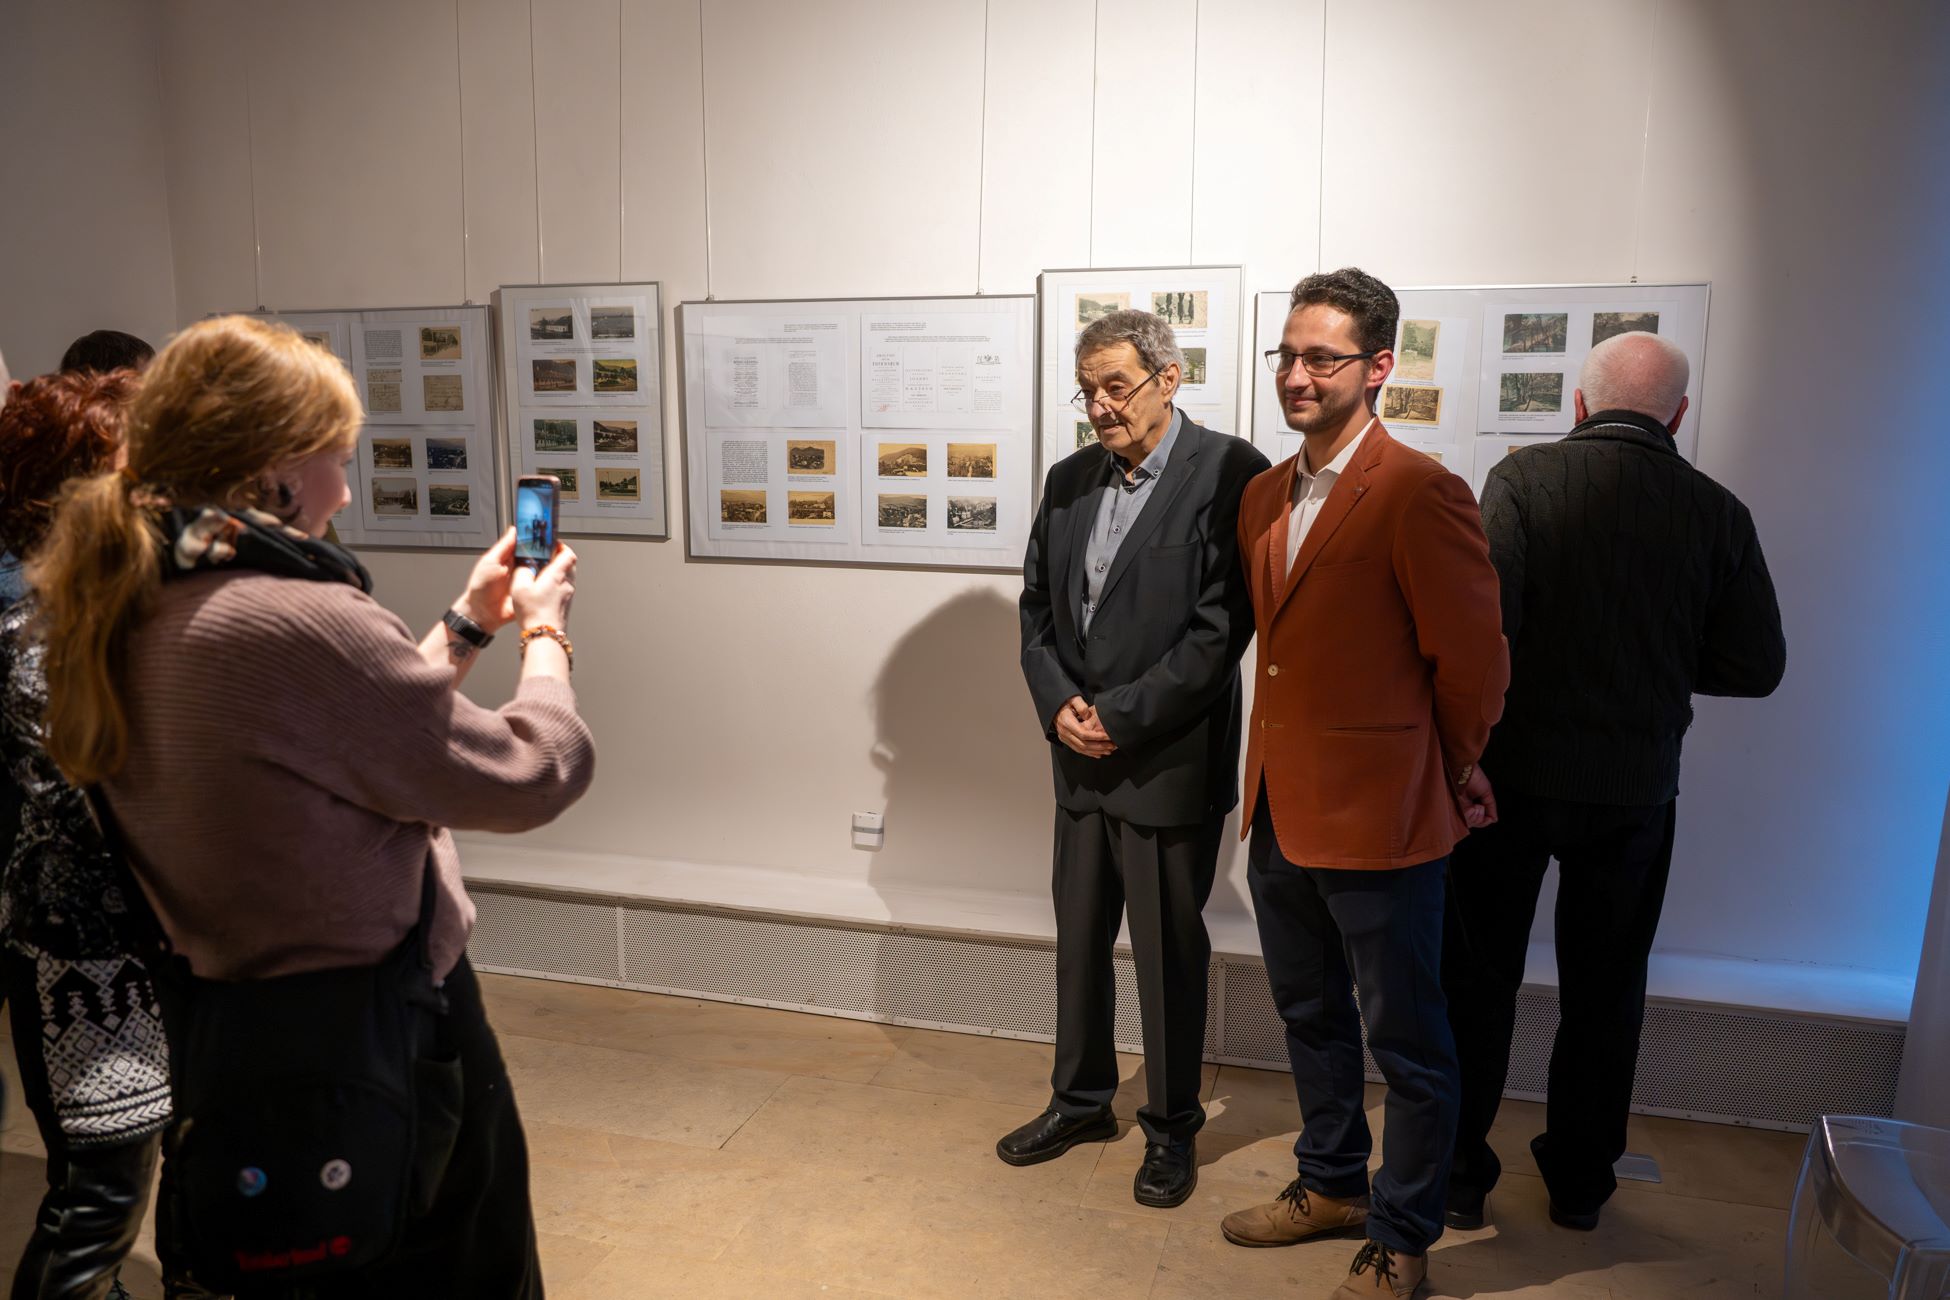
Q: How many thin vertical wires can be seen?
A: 10